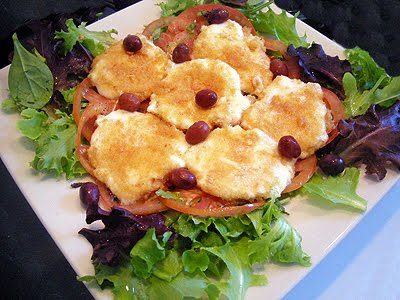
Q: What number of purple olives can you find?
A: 11